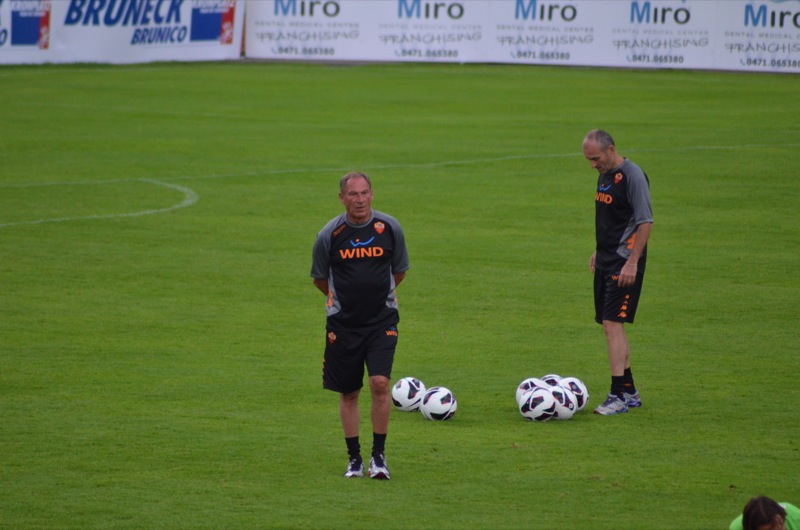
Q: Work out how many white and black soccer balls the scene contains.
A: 7